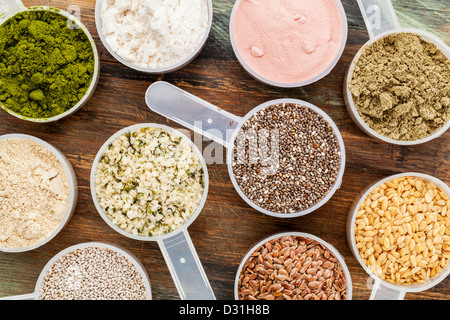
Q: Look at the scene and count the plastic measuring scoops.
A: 10